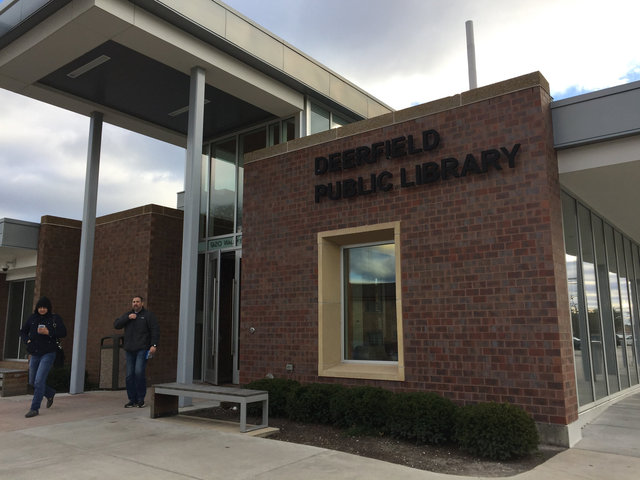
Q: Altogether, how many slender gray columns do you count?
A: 2